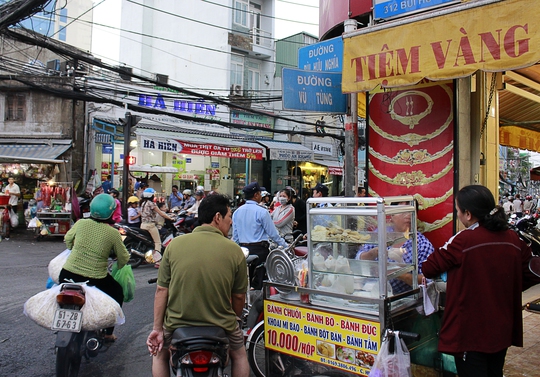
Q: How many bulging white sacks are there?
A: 3